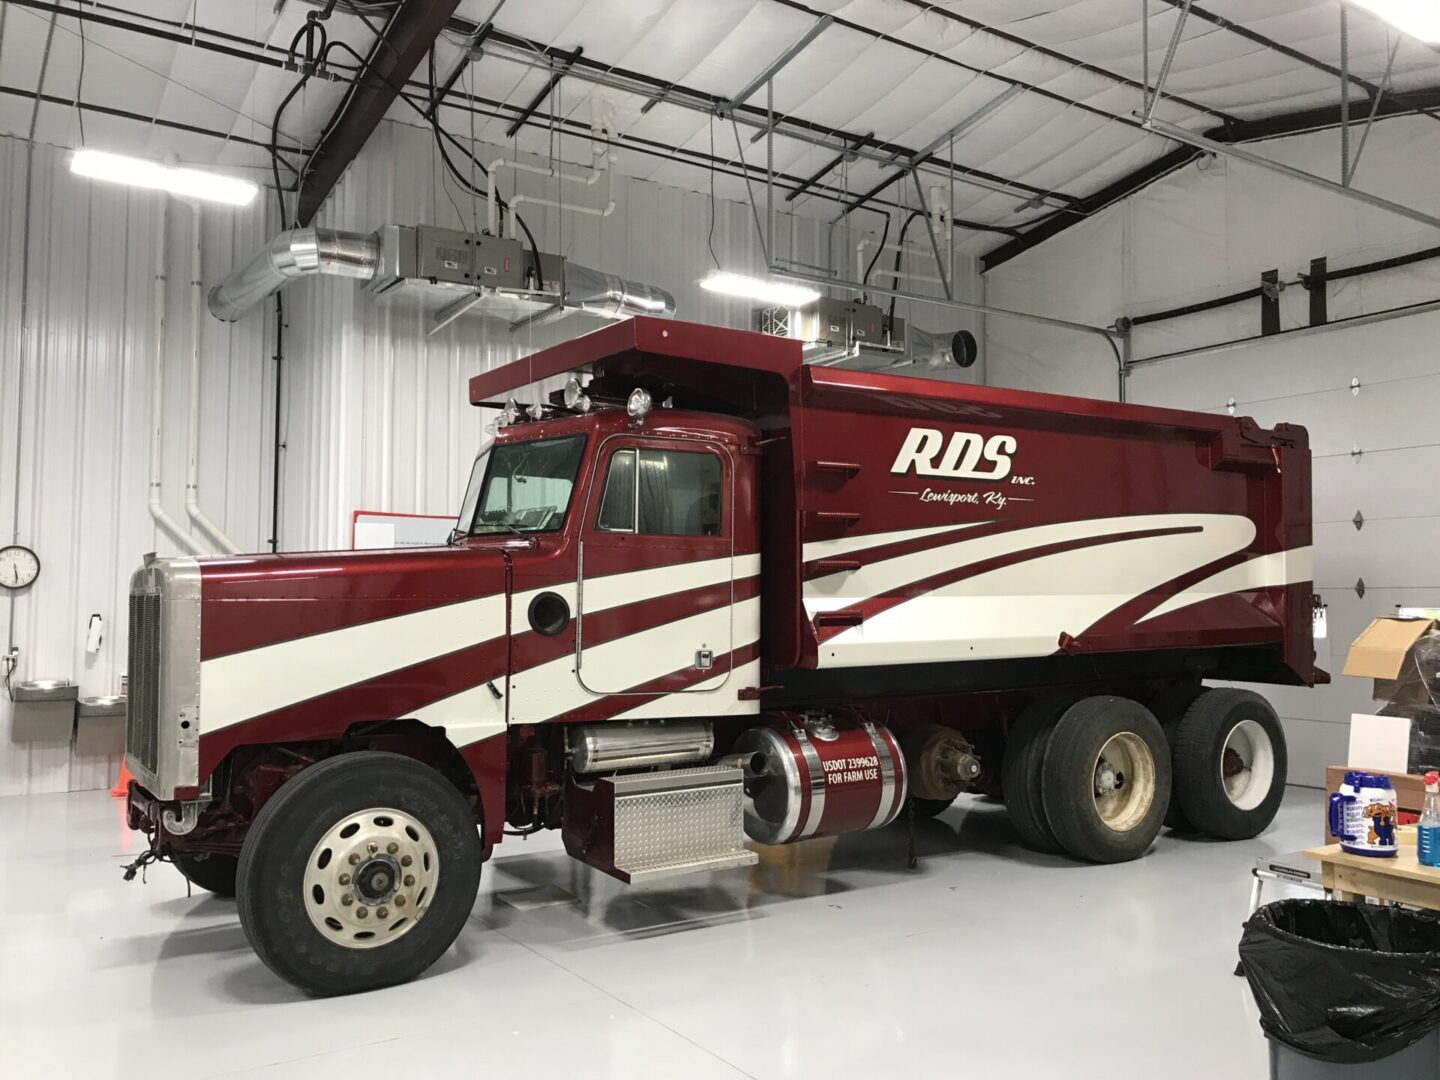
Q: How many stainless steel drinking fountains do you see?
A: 2